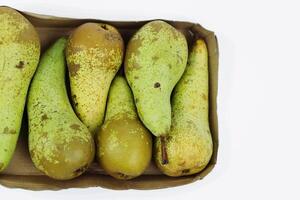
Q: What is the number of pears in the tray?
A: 6